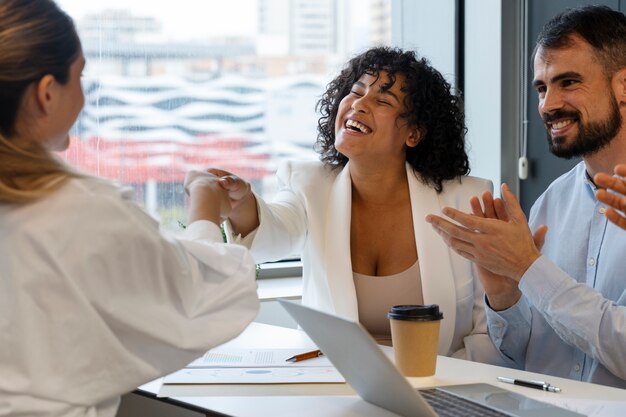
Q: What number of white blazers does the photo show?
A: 1